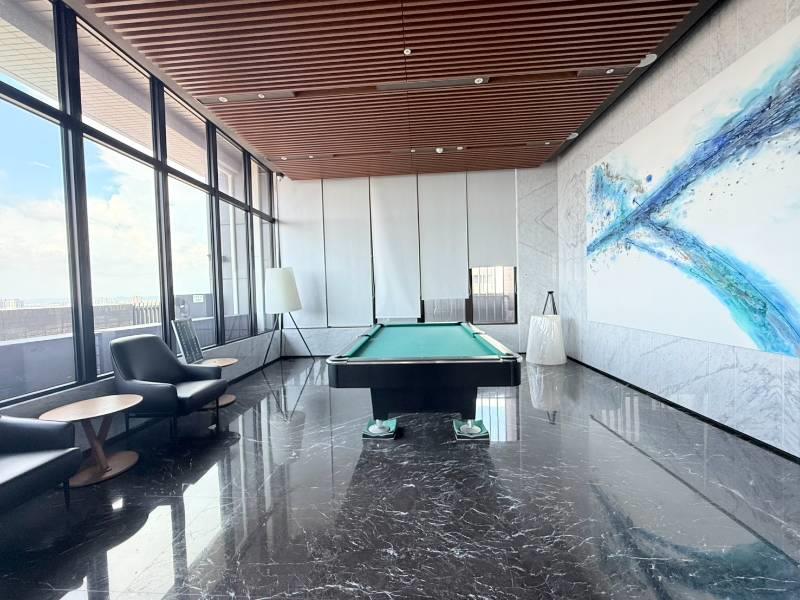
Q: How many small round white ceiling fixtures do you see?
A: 11